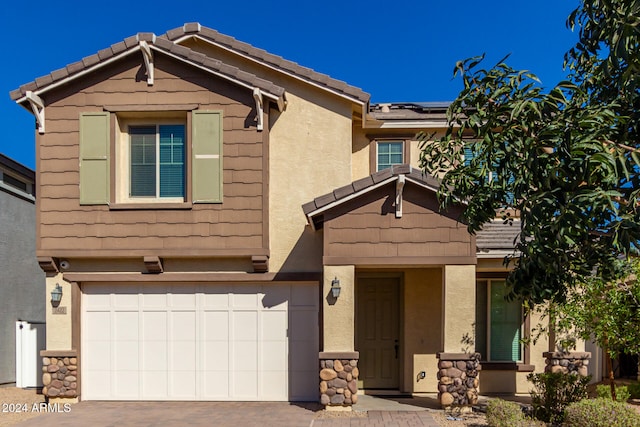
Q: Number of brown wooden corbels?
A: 3